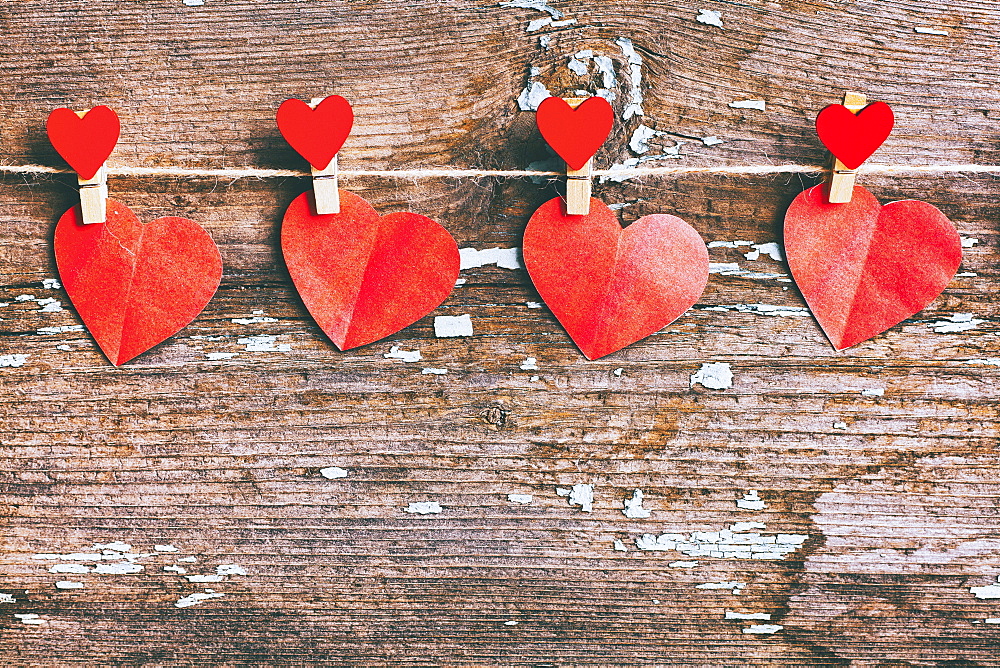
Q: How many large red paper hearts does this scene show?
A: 4